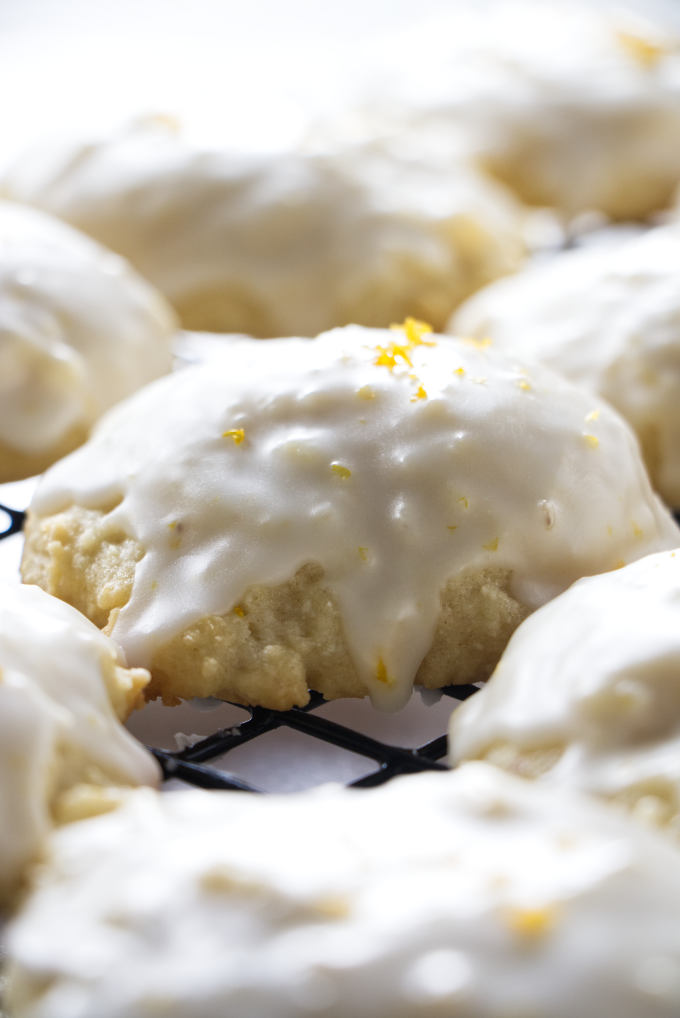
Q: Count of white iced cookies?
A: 8